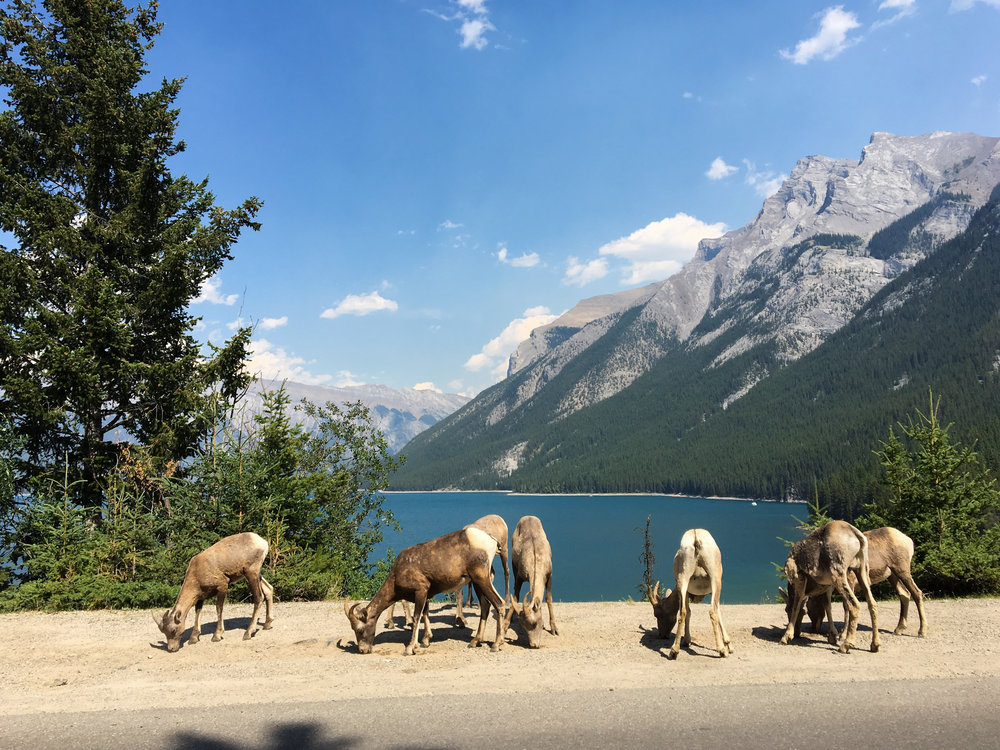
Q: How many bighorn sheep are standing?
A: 7